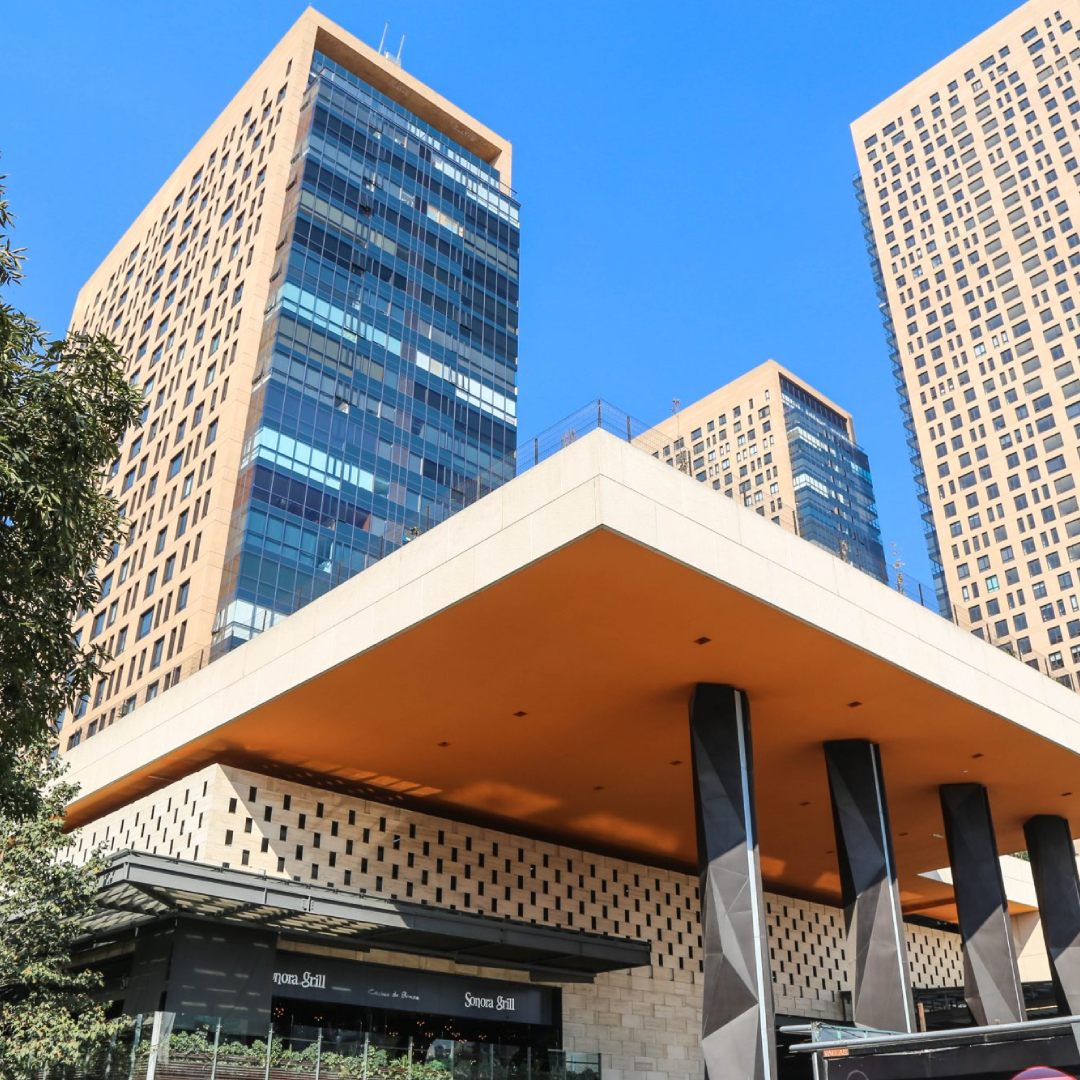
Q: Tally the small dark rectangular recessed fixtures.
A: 11